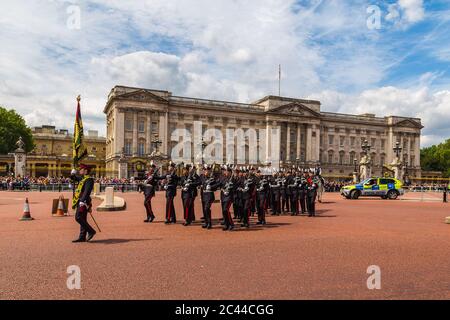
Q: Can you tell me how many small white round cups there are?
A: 0